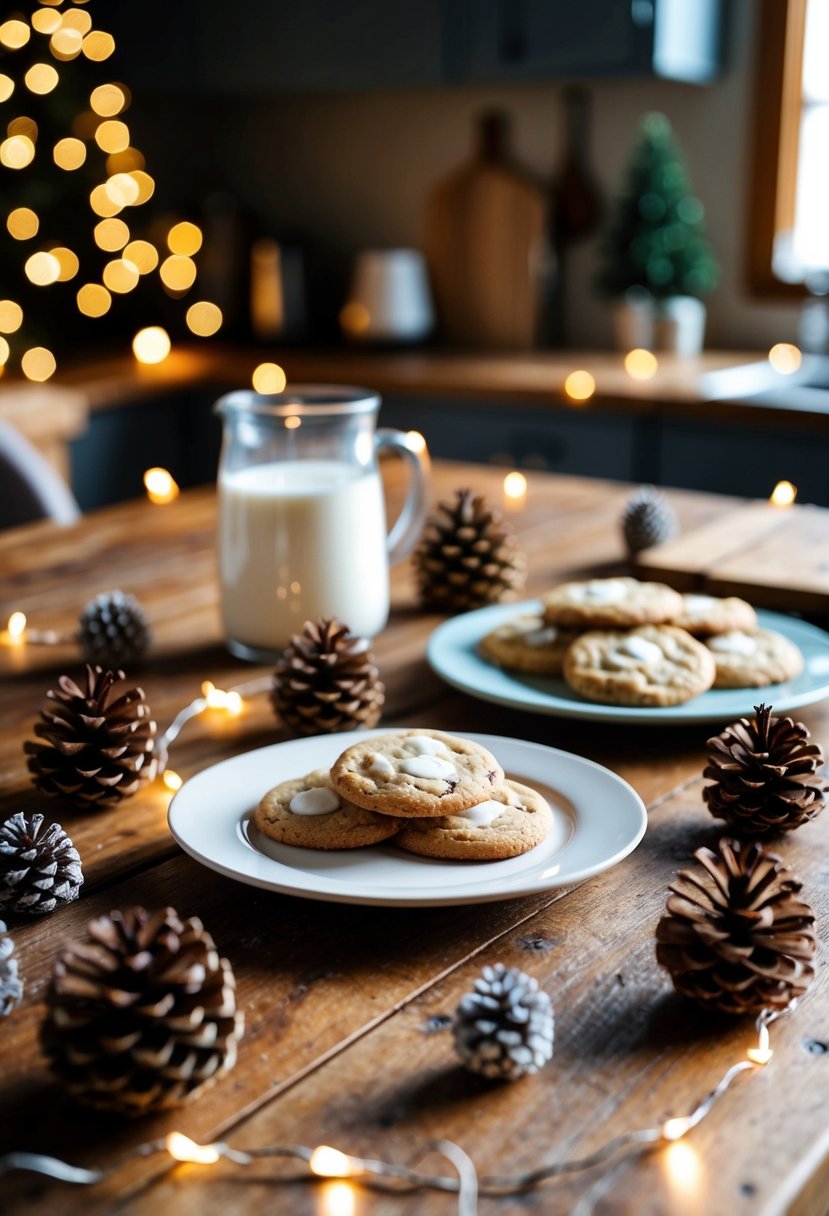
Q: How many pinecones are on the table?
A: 11